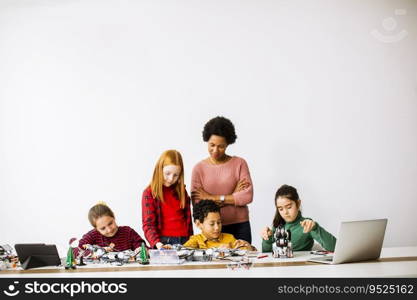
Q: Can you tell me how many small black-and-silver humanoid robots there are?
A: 1